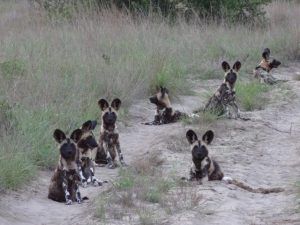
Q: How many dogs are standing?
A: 0